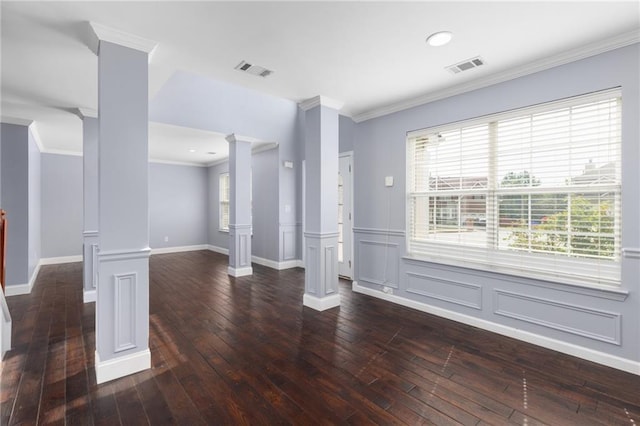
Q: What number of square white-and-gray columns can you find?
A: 4